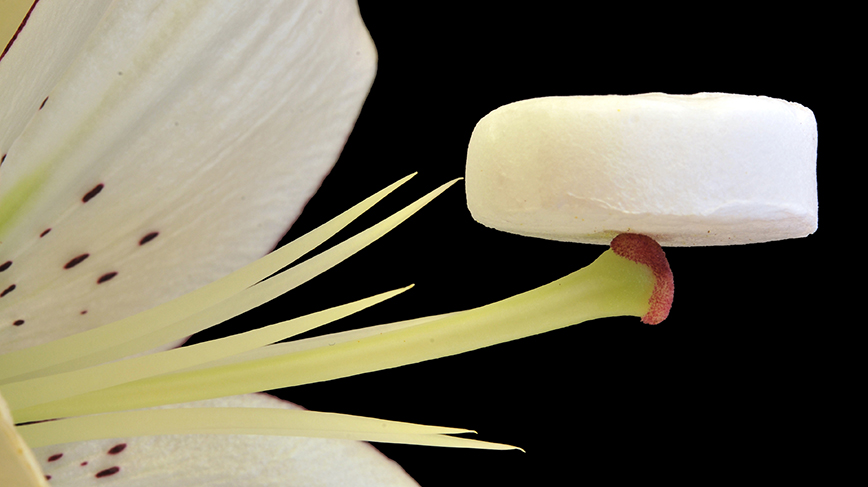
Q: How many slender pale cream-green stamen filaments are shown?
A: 5